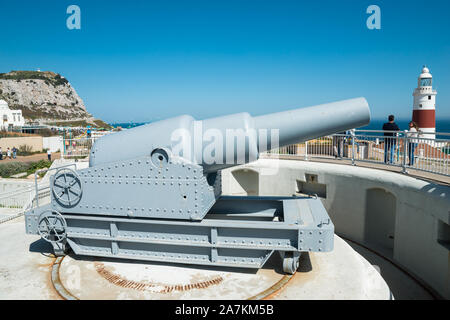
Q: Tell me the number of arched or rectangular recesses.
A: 4